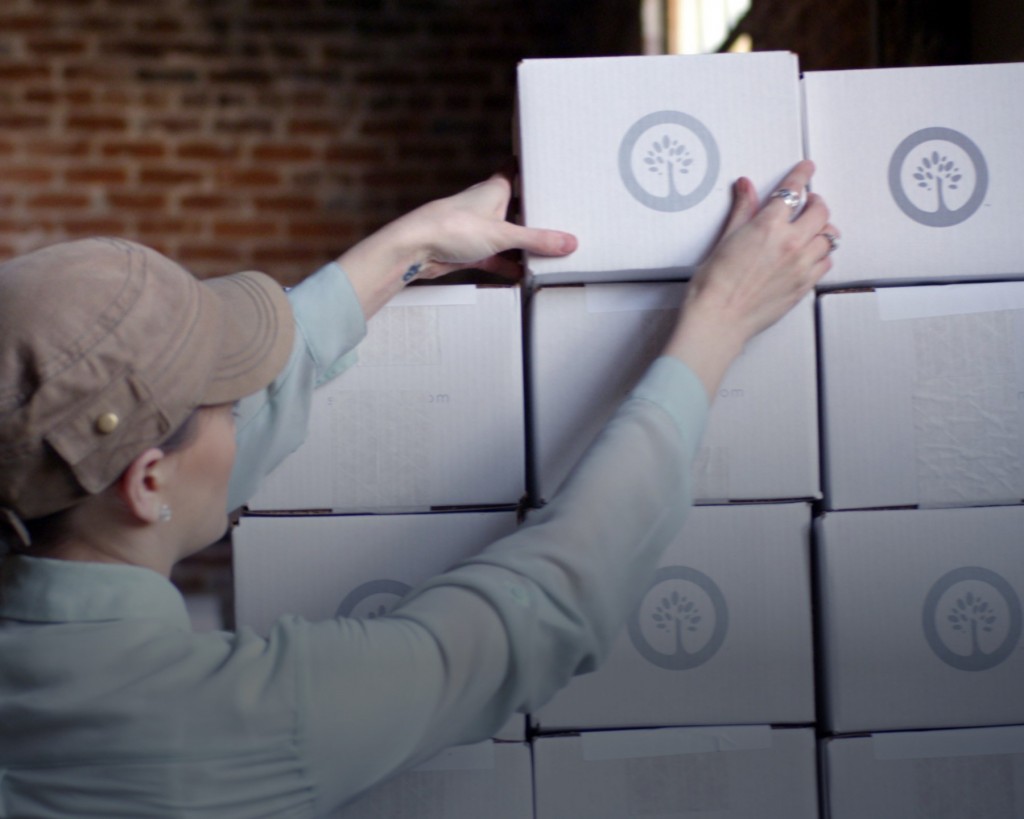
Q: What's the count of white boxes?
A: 11